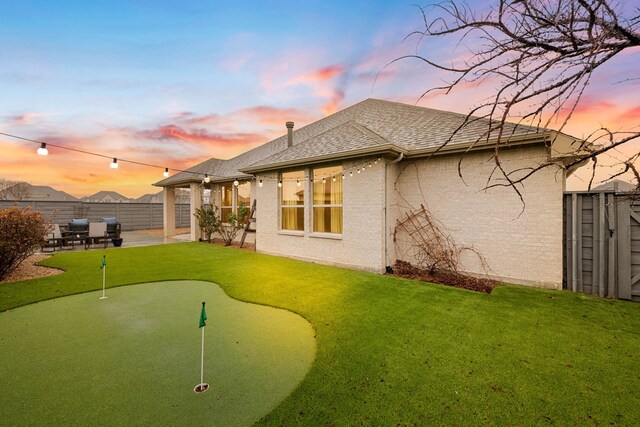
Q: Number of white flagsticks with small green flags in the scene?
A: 2